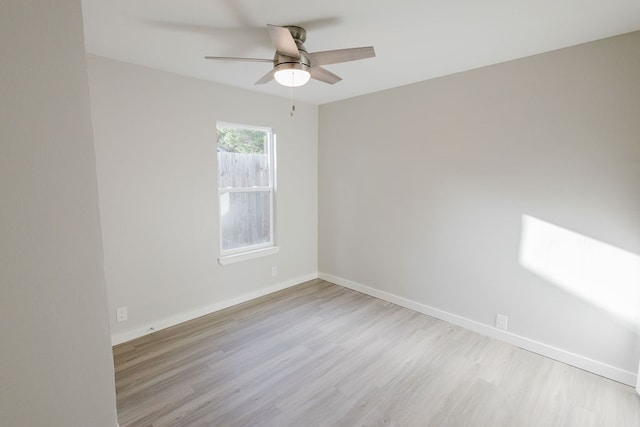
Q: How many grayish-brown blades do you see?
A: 5